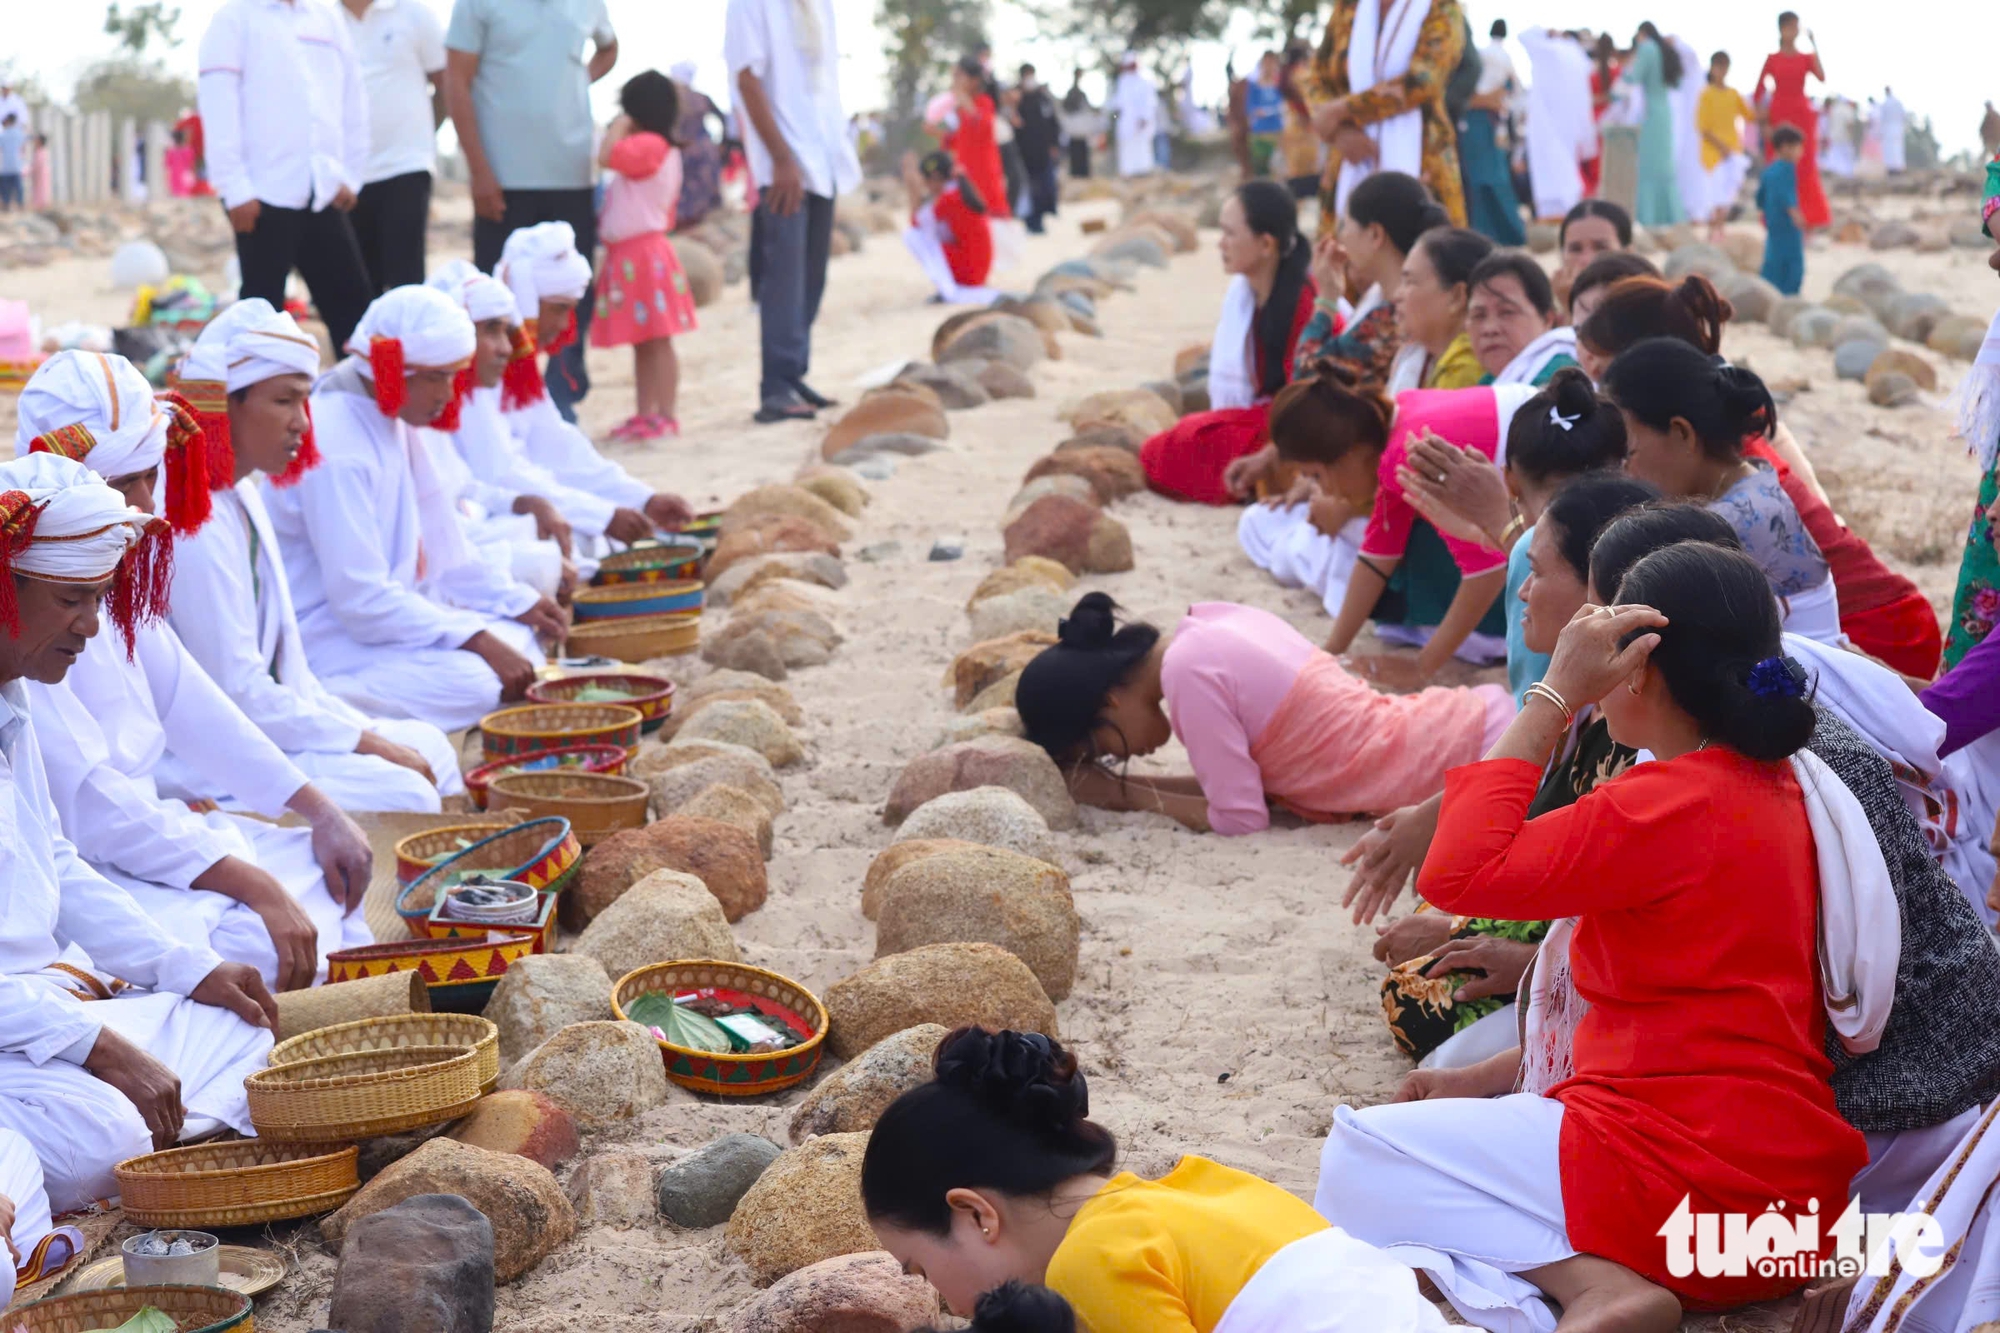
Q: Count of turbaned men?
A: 6